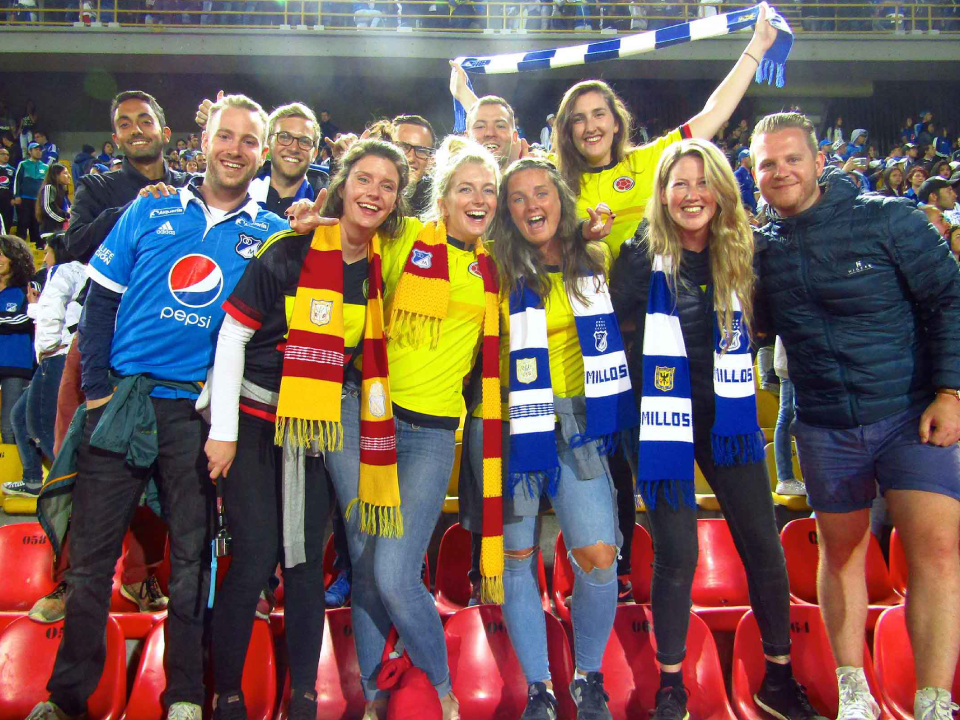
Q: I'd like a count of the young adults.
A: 11